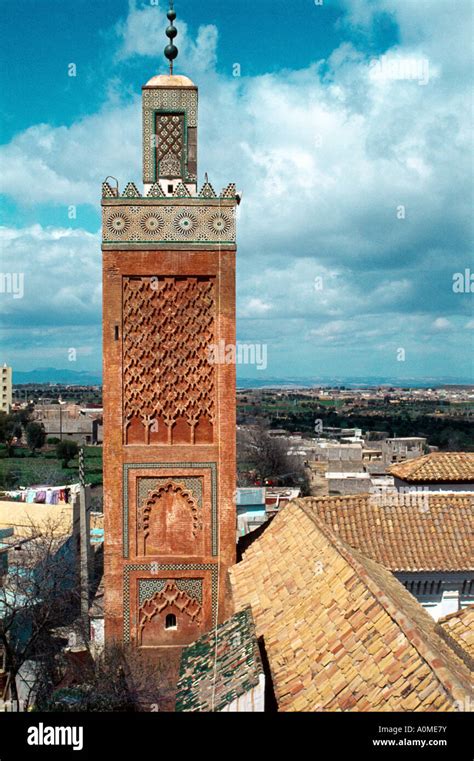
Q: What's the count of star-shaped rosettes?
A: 4